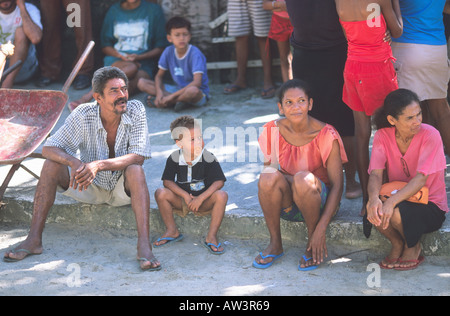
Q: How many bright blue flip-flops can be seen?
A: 4